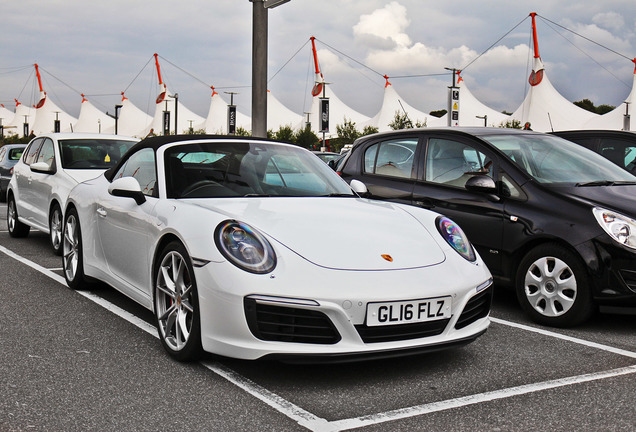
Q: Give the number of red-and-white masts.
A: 4